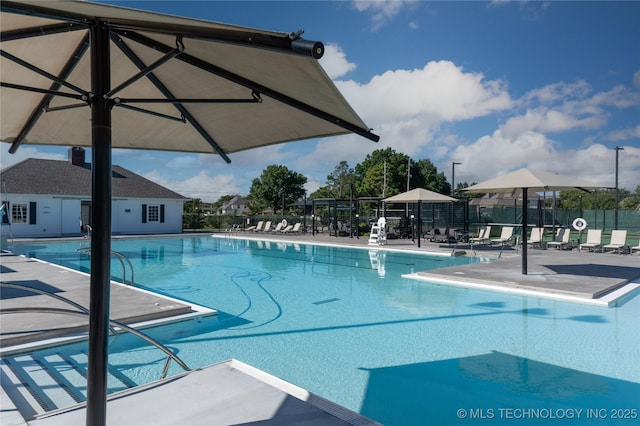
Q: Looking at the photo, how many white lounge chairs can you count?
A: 13